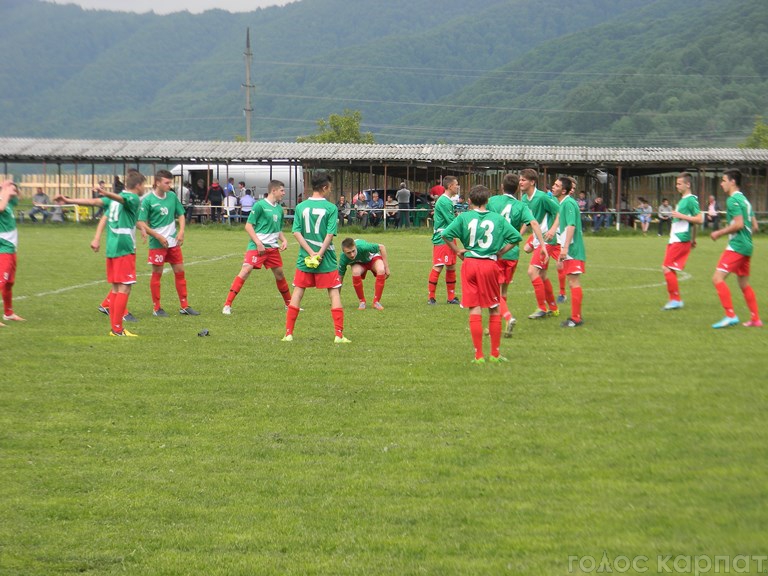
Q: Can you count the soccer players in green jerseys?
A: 15